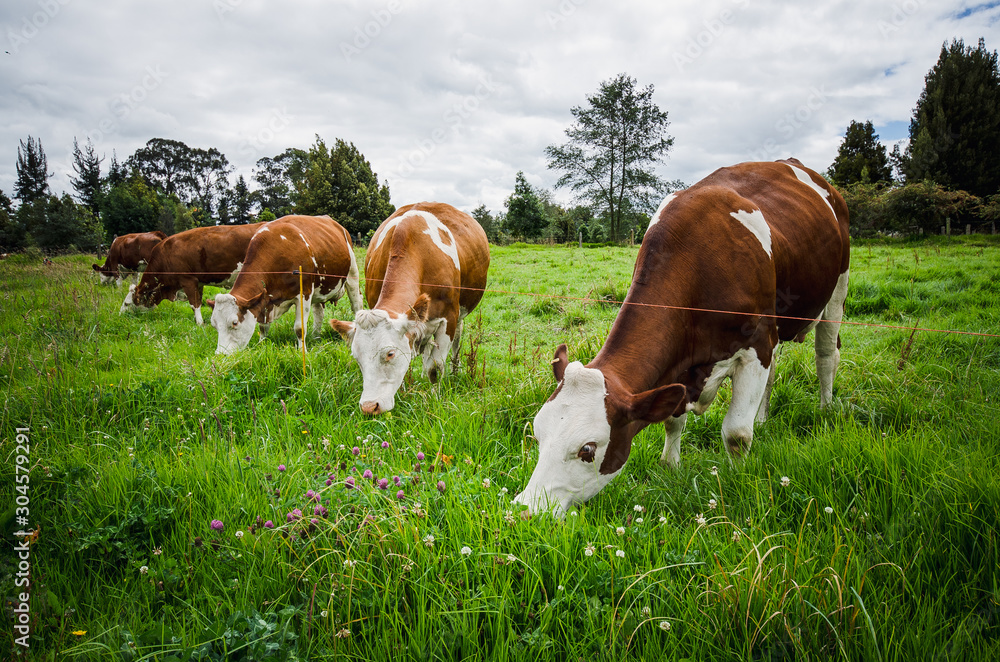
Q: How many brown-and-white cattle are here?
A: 5